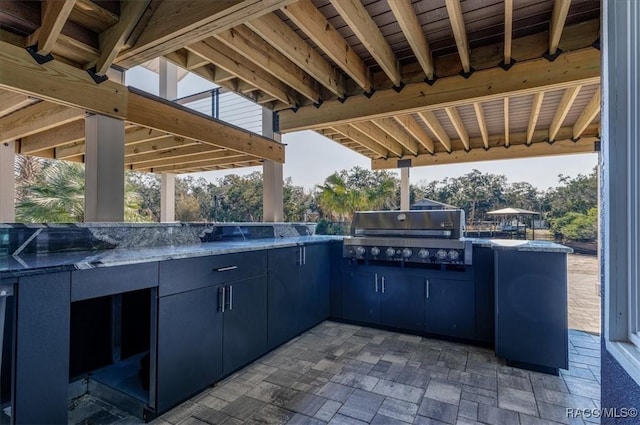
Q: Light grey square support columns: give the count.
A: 5